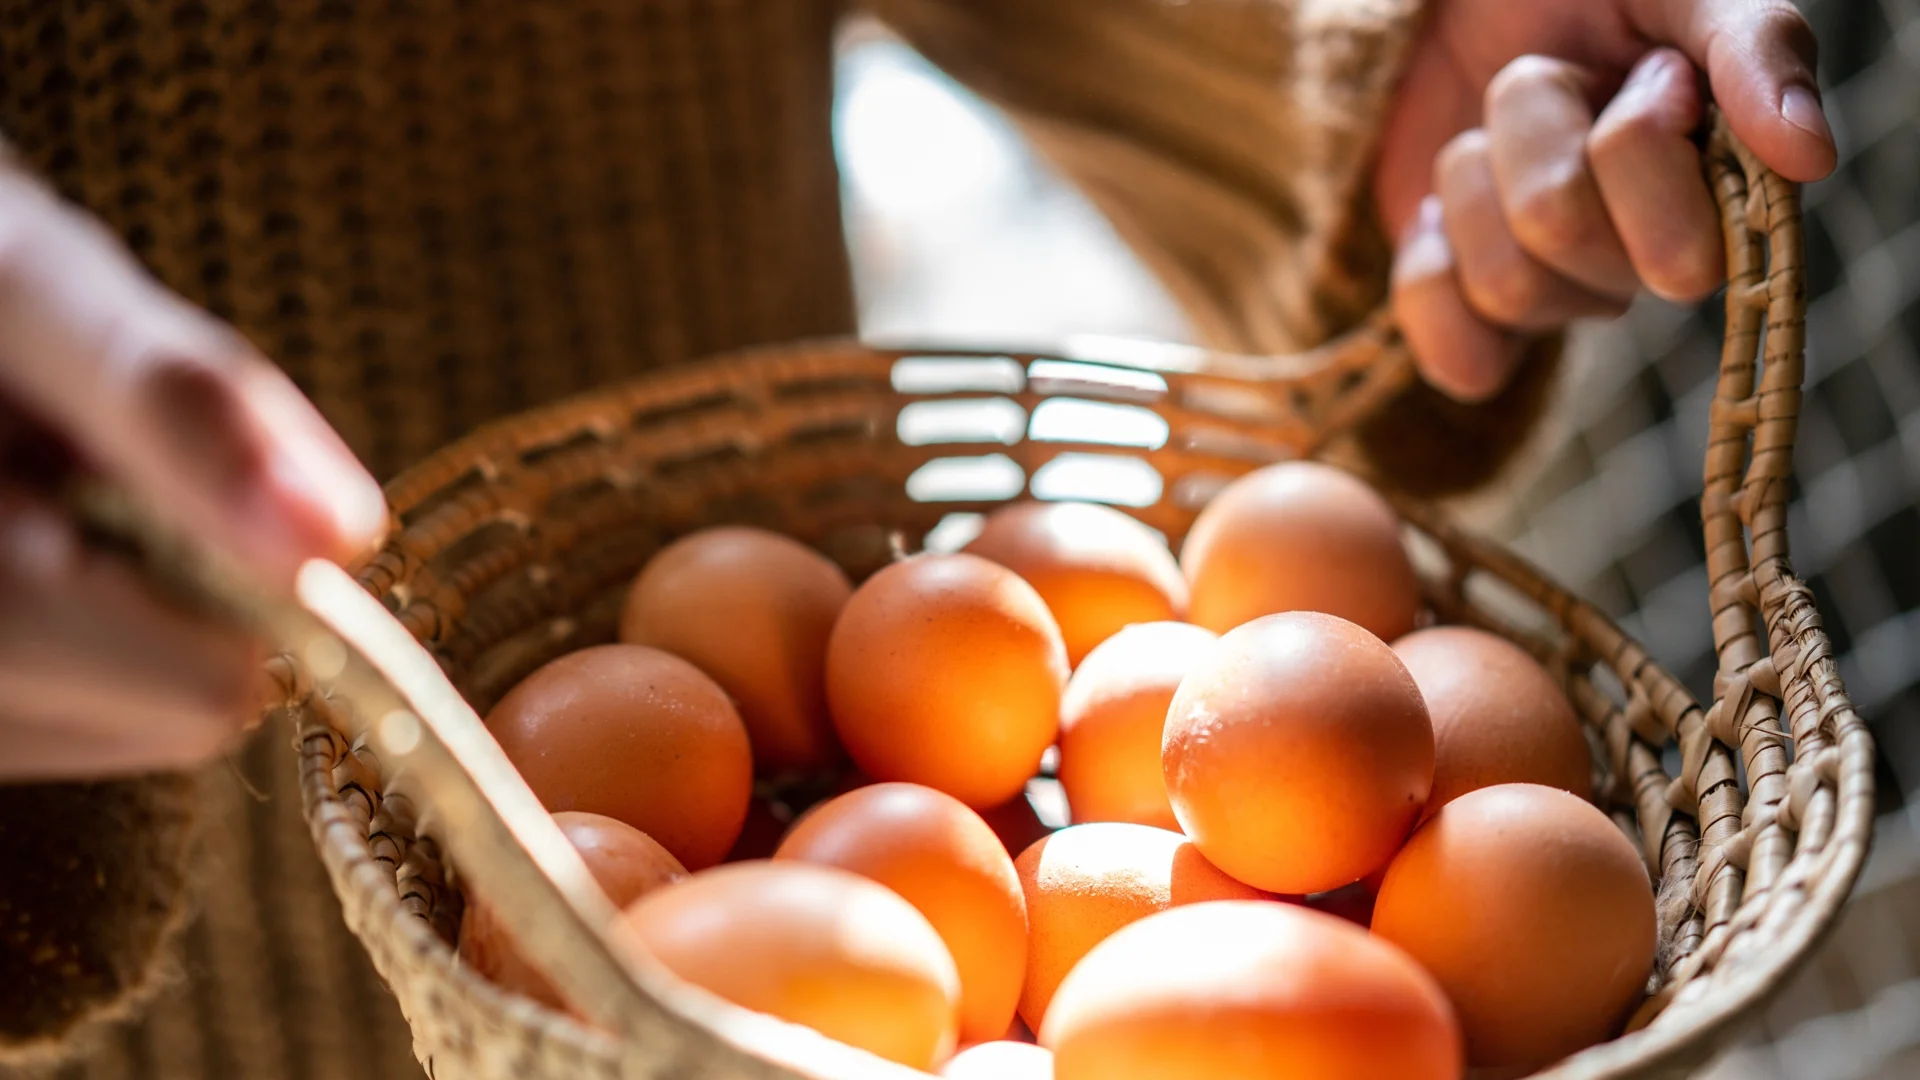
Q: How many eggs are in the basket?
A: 15